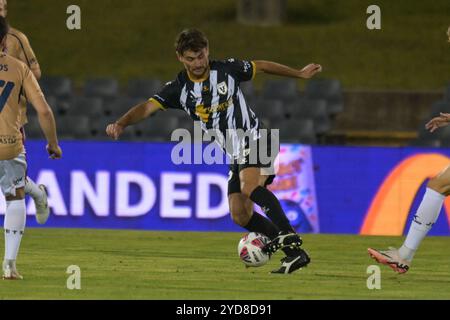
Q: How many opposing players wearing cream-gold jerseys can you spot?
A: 2